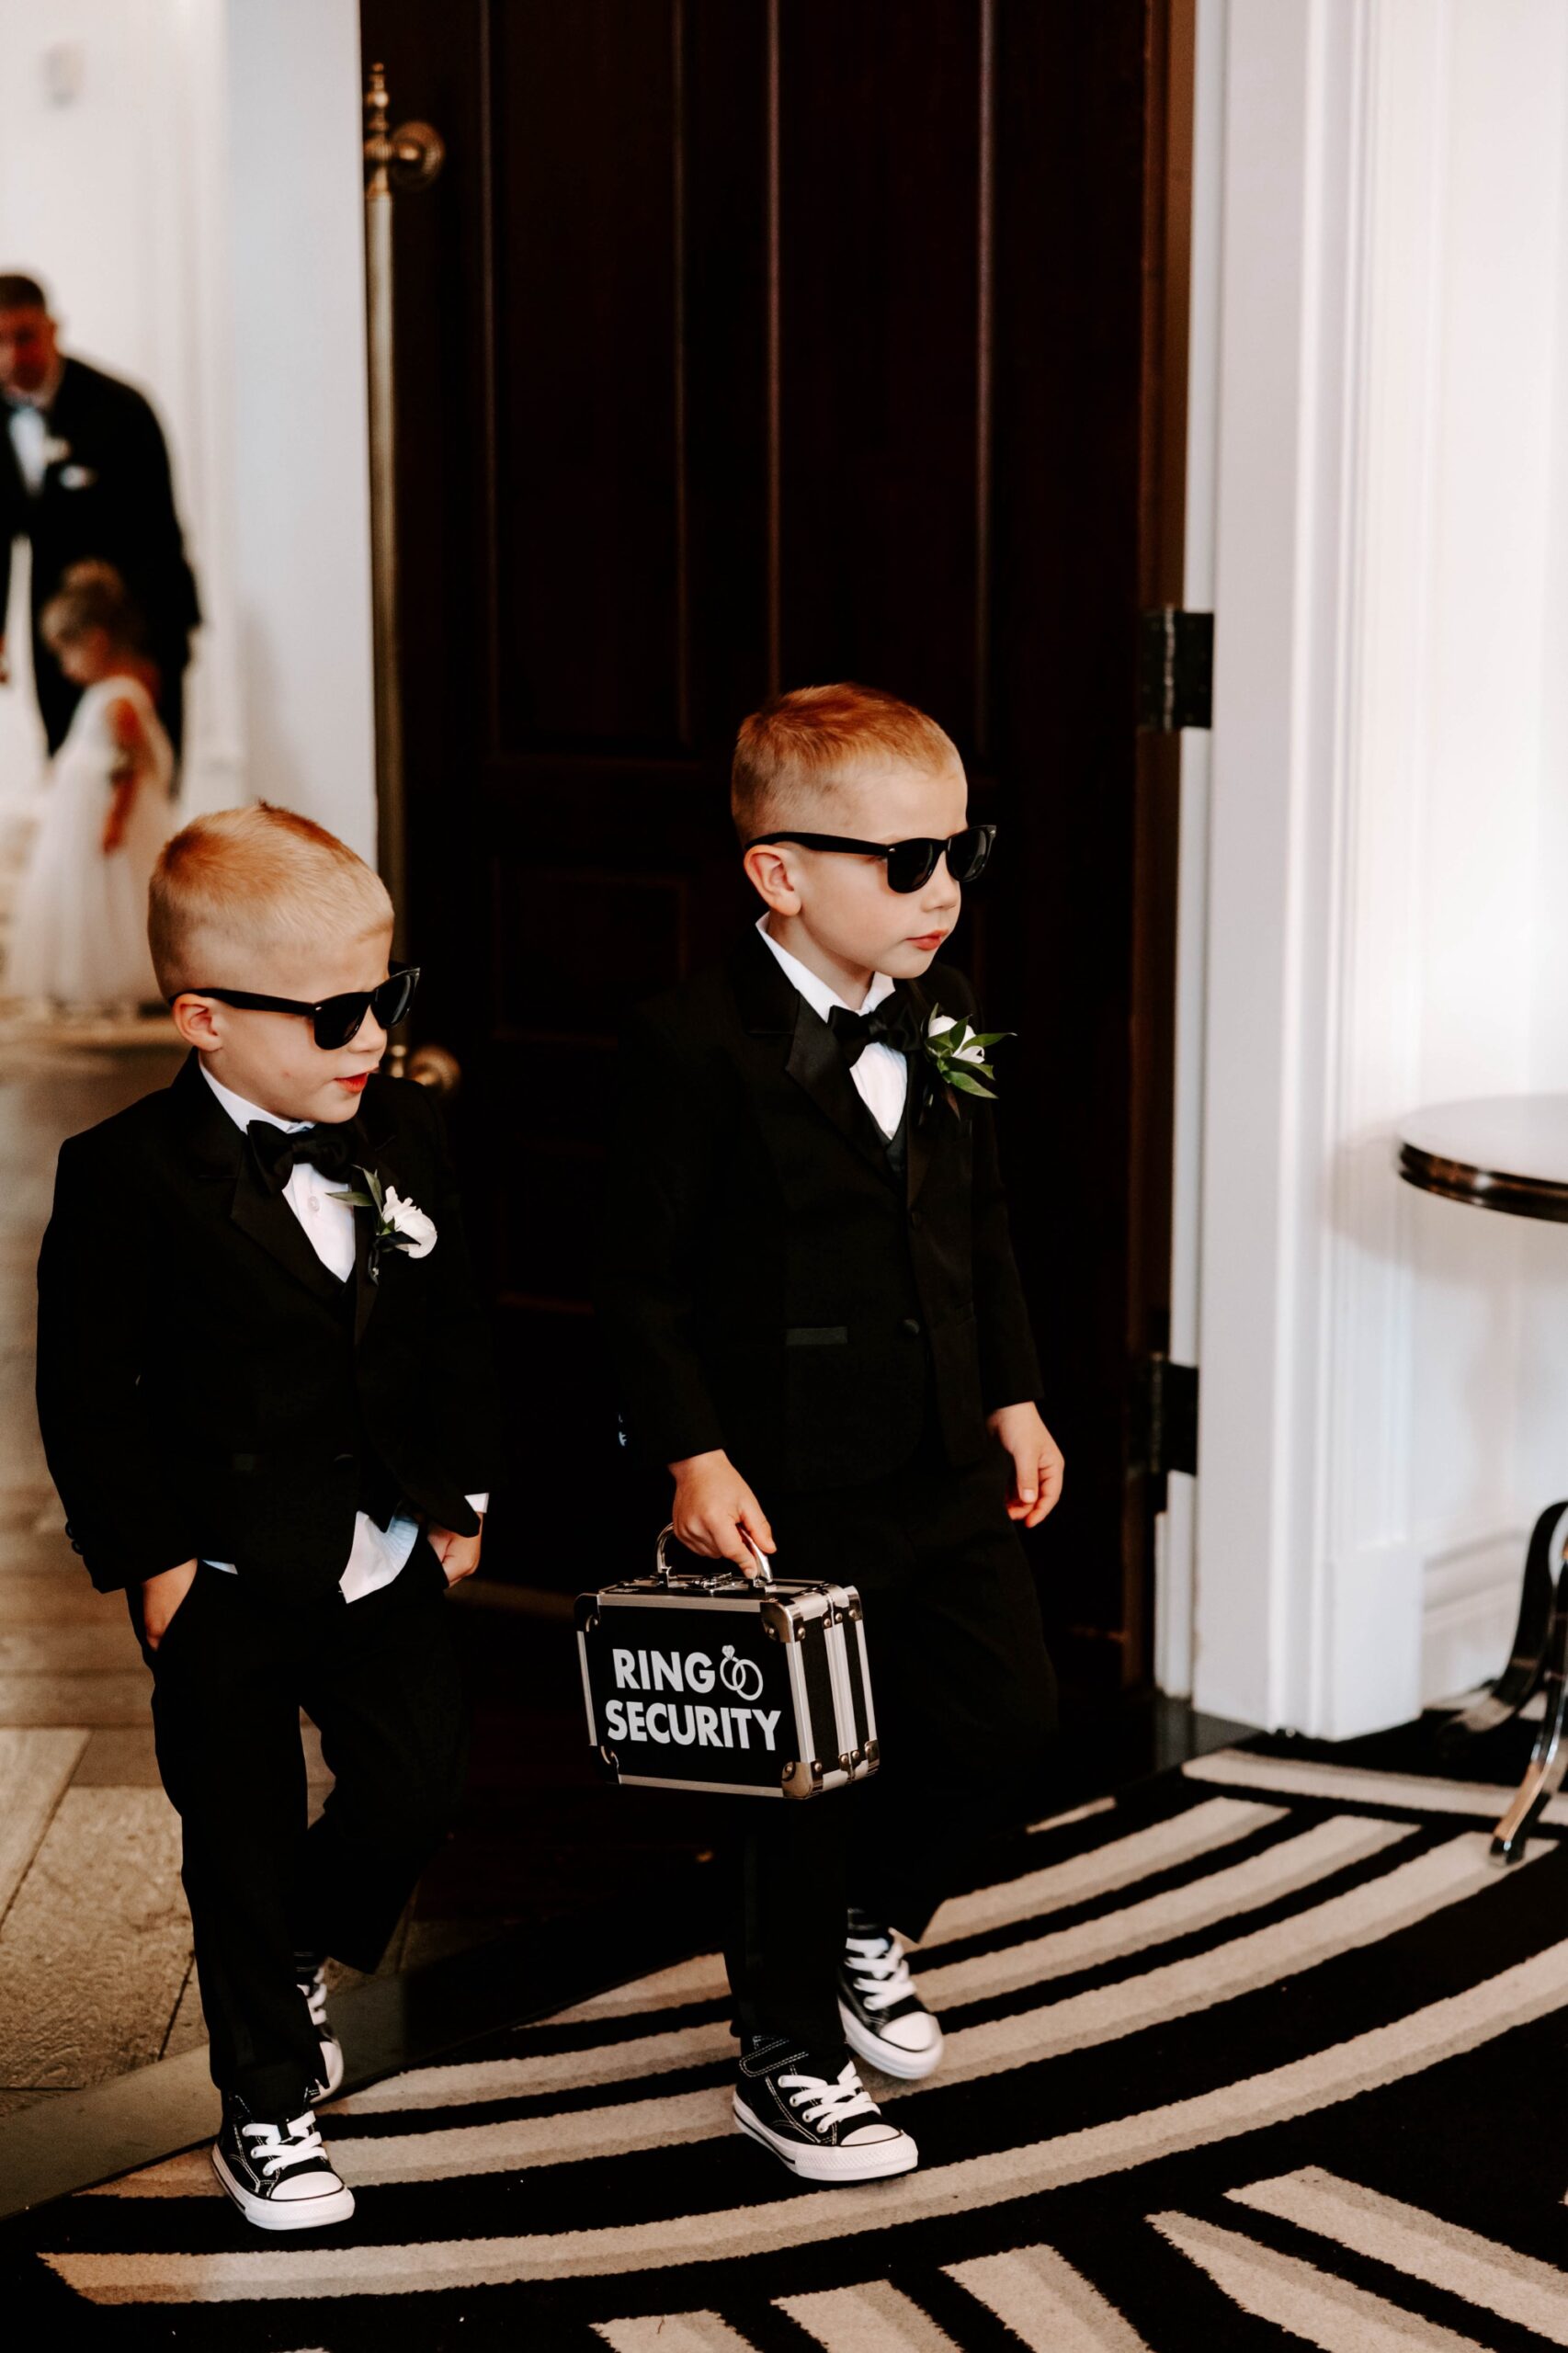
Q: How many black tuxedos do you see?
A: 3